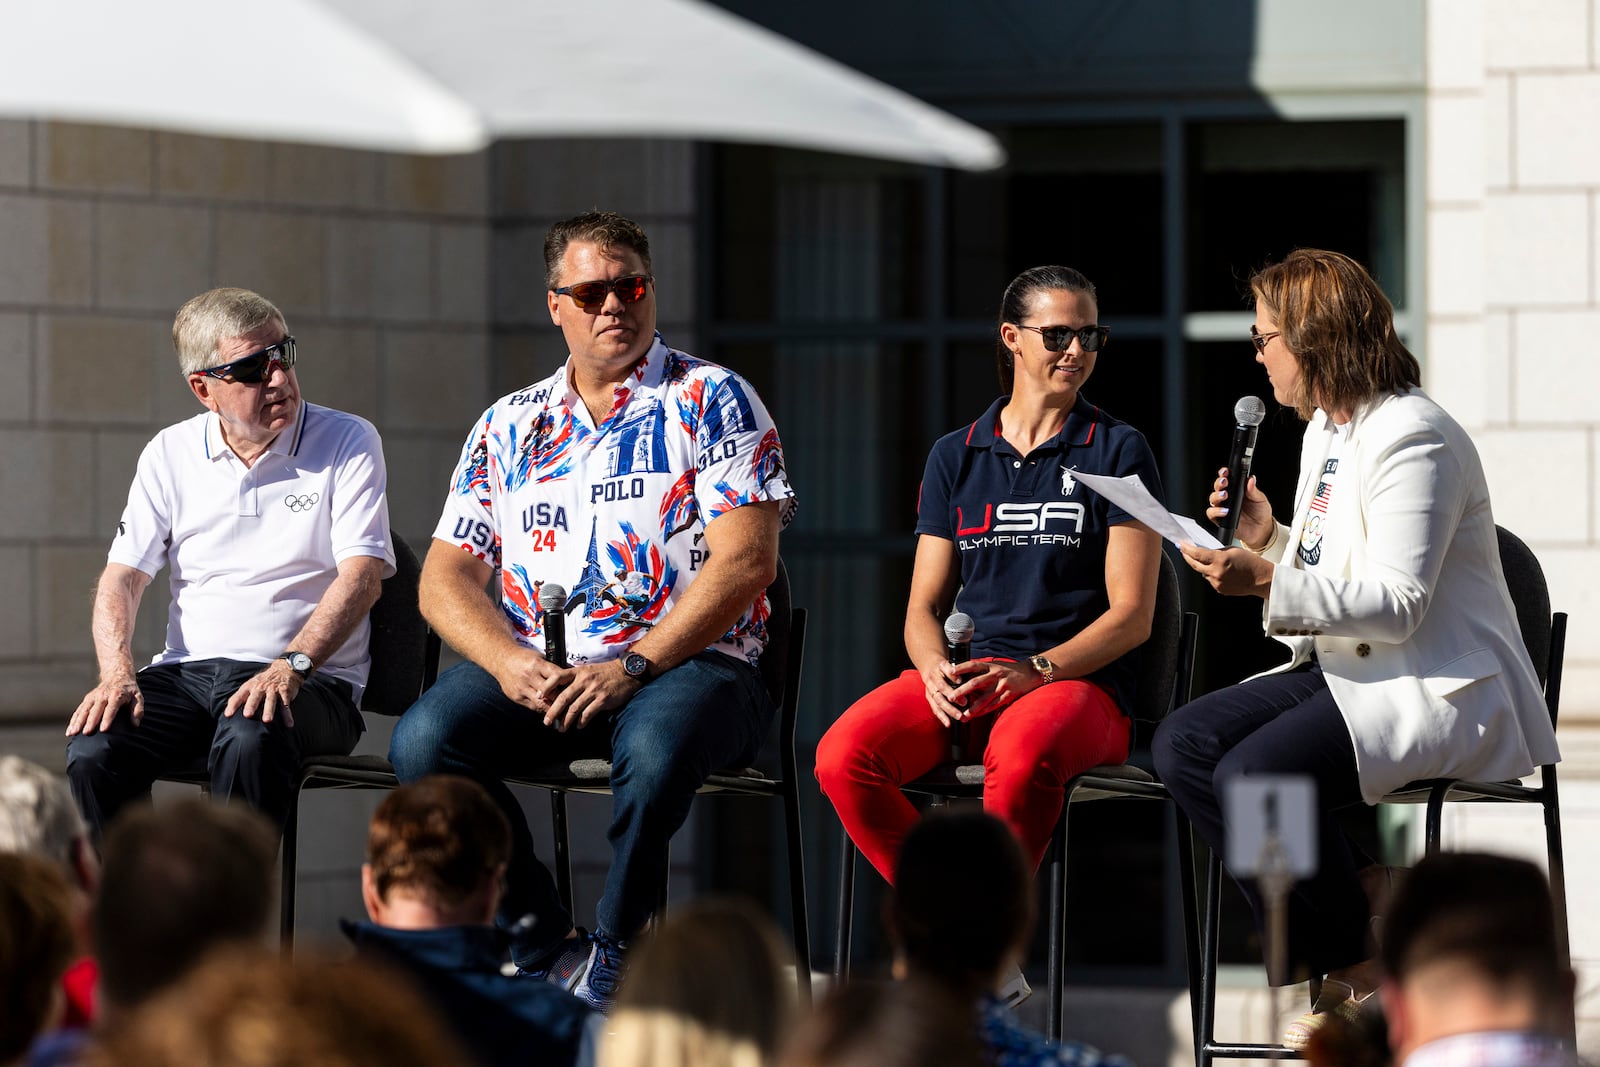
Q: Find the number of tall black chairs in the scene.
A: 4